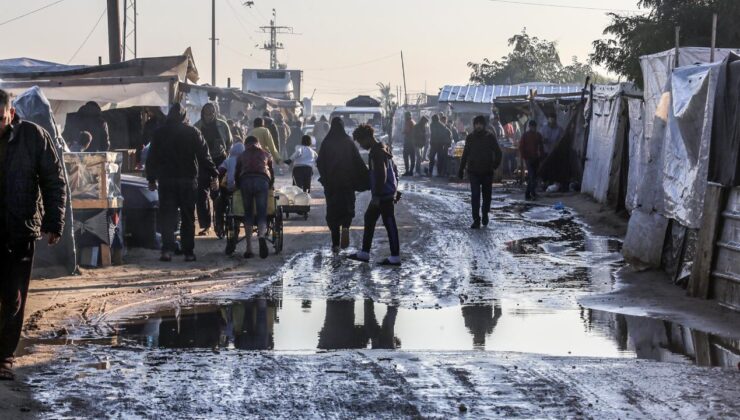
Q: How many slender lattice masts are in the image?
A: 2